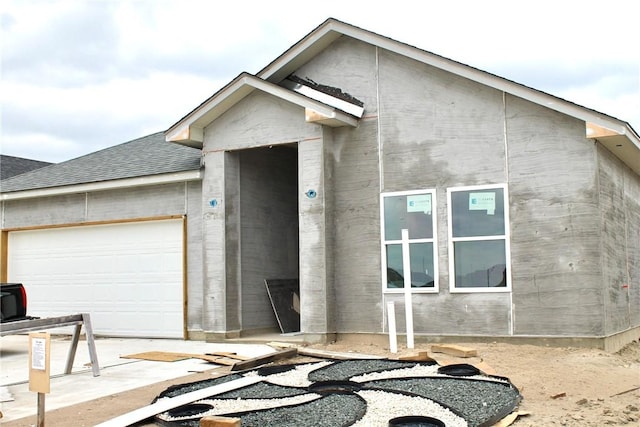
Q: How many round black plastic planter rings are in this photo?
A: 5